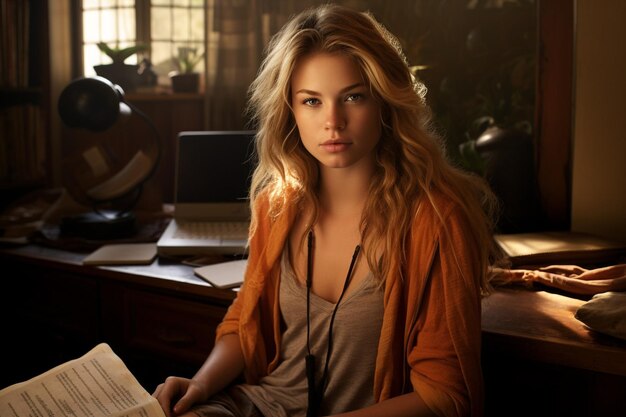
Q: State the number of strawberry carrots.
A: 0